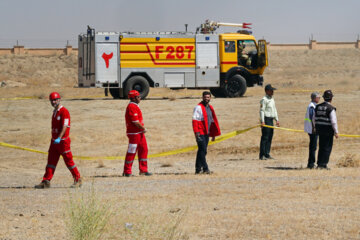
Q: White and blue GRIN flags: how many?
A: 0